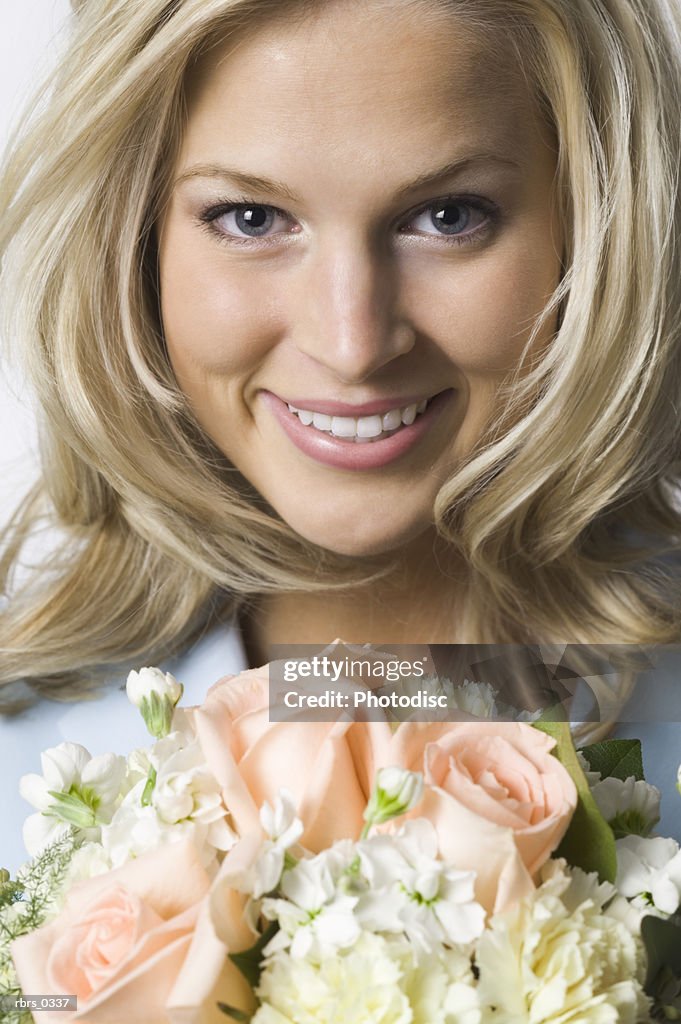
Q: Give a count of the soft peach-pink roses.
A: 3